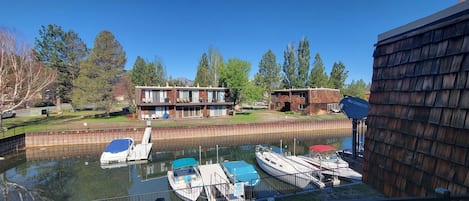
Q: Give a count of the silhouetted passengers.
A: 0